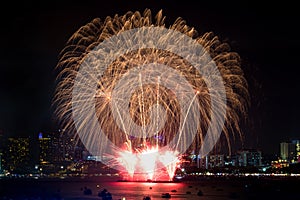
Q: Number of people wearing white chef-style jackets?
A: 0